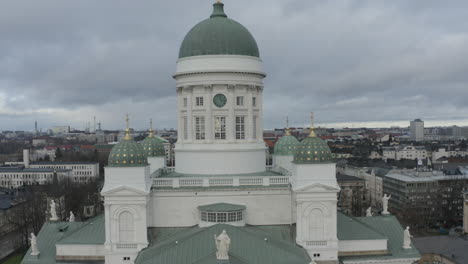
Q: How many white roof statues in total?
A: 7